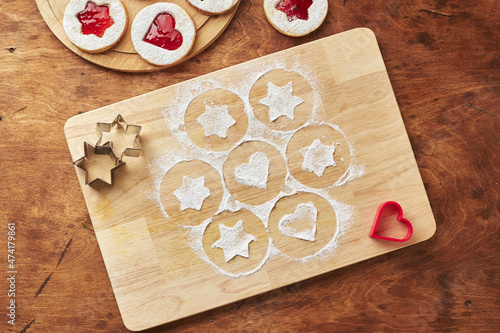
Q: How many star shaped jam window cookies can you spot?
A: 2